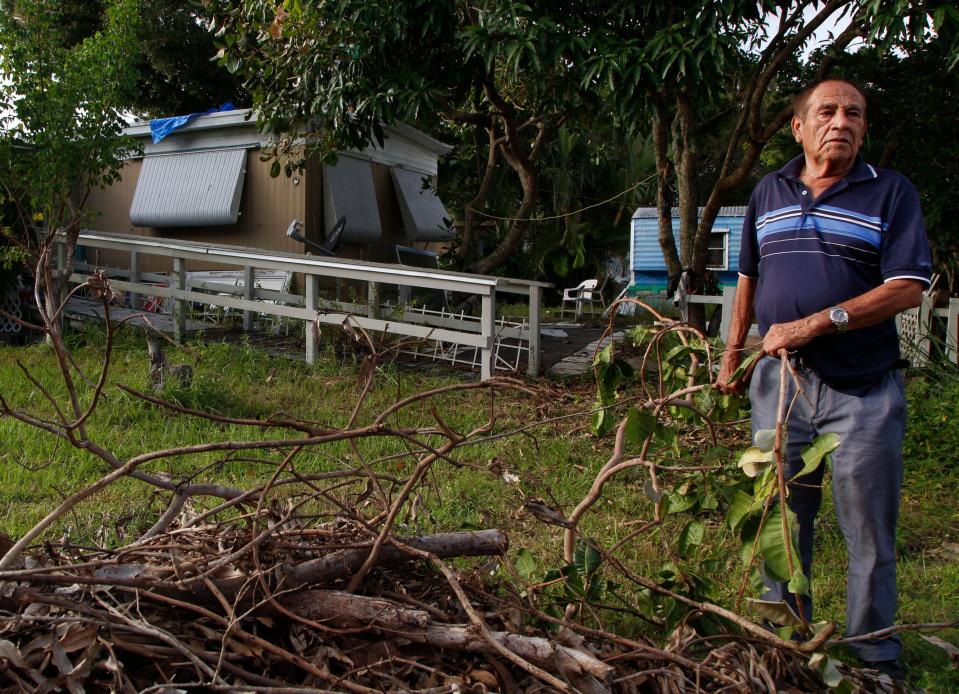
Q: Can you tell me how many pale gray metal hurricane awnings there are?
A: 3